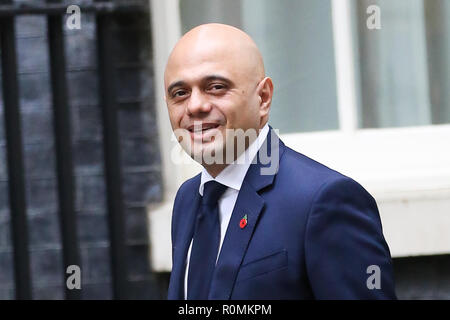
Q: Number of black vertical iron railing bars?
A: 3